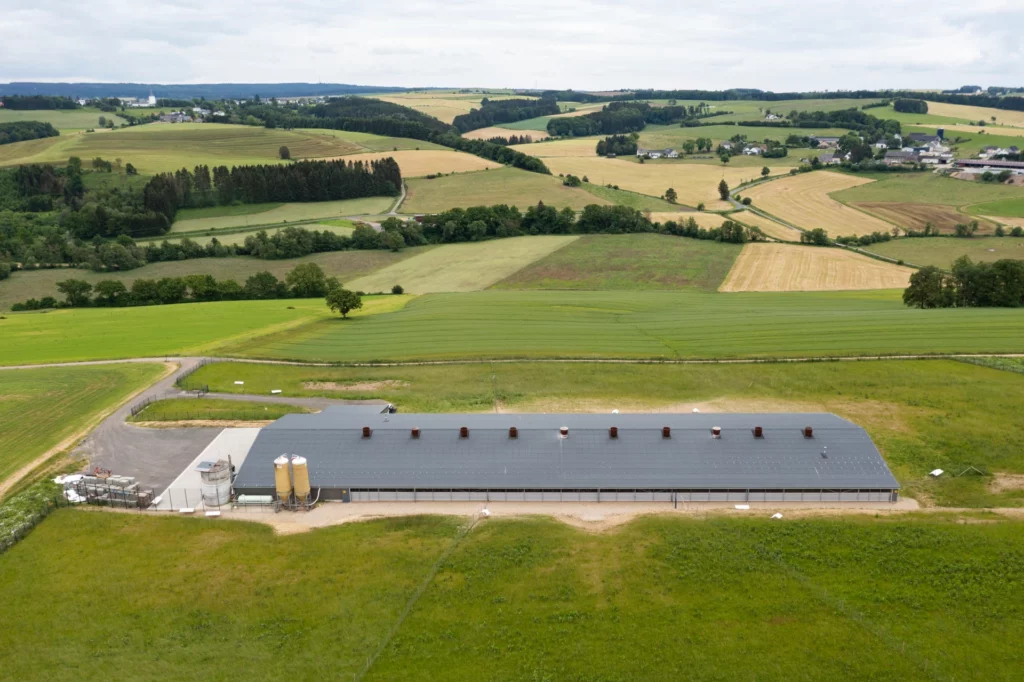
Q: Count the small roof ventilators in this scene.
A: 10